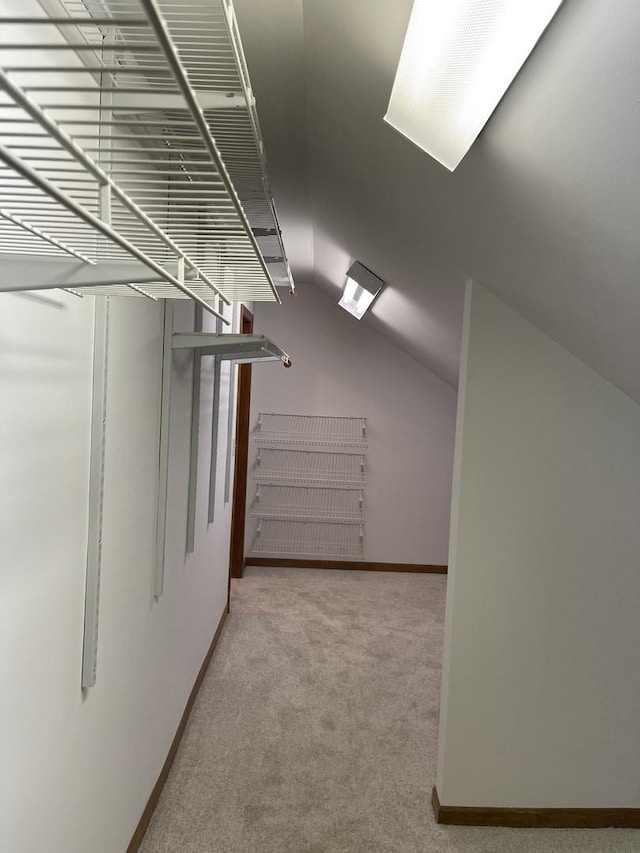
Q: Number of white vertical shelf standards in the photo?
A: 5